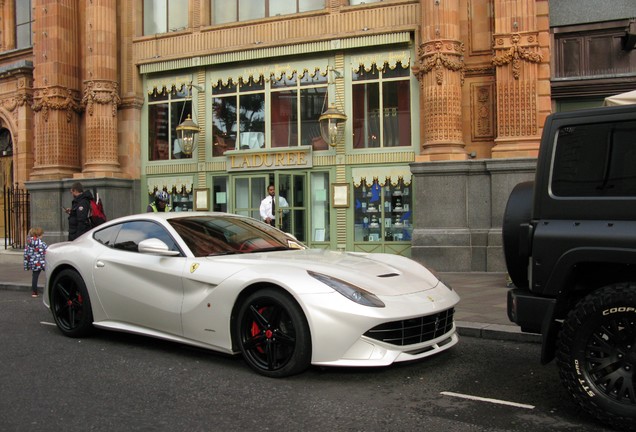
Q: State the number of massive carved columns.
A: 4